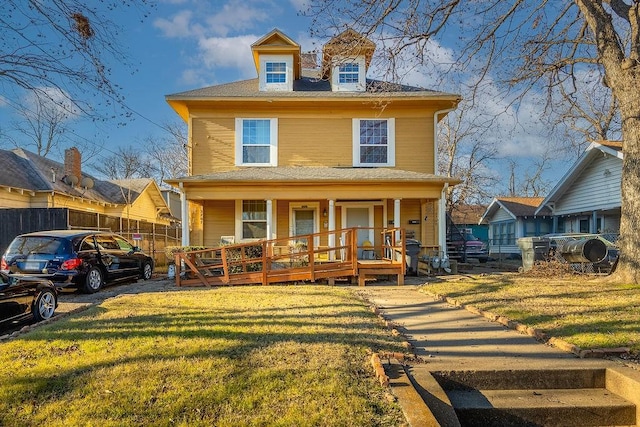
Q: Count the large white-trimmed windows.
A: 3